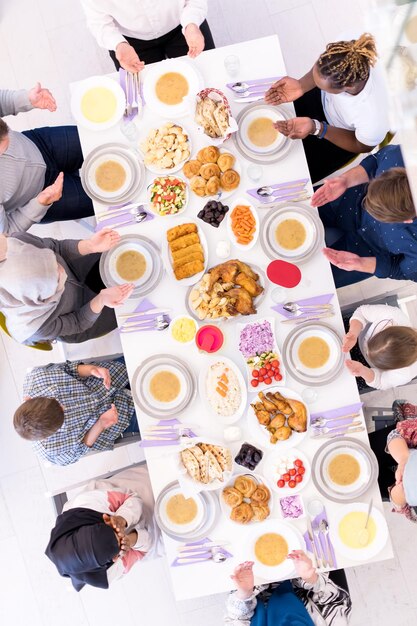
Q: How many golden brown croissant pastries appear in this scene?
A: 12